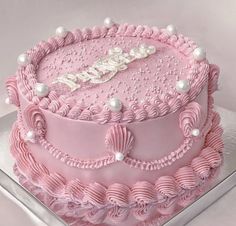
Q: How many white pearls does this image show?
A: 12